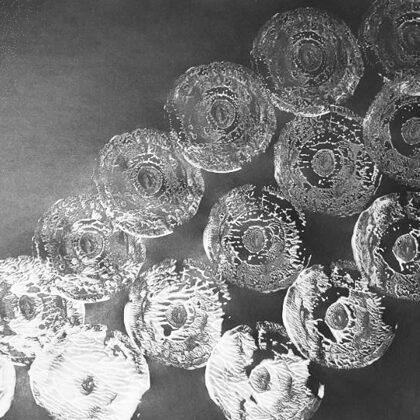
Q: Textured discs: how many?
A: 15